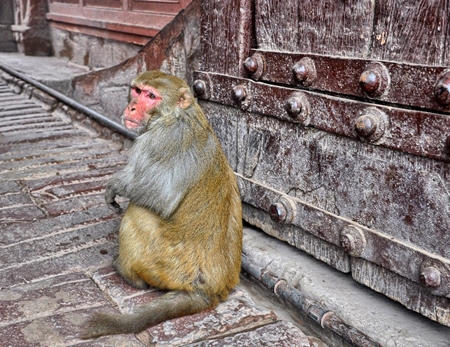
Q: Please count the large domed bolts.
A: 11